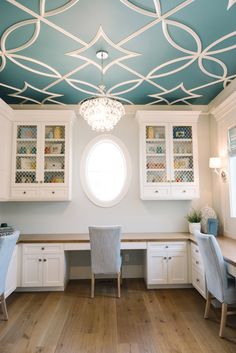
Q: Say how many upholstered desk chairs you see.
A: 3